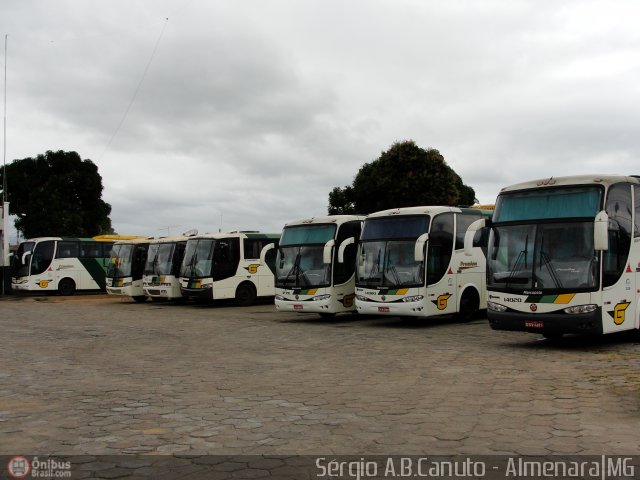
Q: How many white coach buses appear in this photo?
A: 7